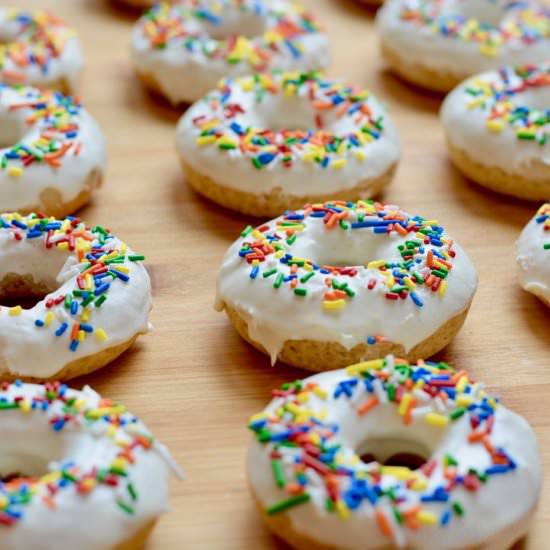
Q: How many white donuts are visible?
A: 11